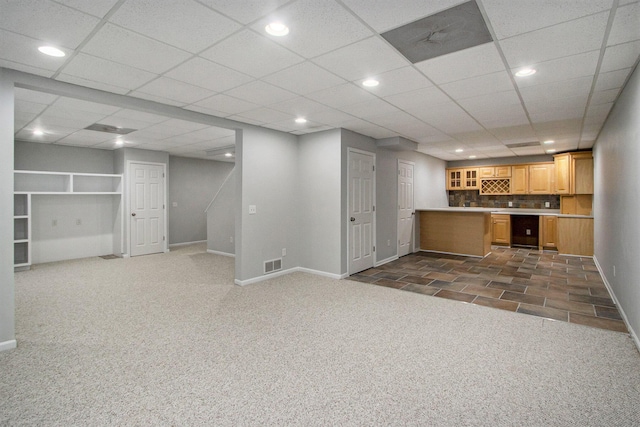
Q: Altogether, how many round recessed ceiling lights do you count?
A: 12